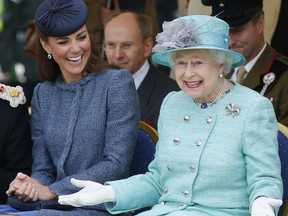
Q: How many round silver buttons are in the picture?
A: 8